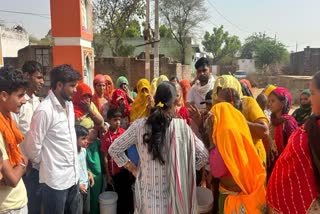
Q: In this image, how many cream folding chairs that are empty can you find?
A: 0